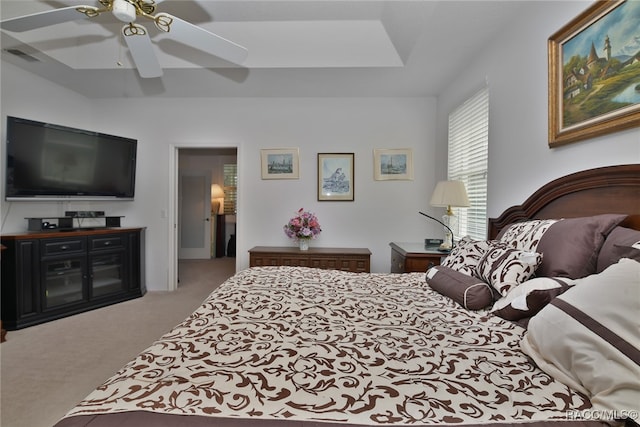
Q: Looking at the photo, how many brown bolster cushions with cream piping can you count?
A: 1